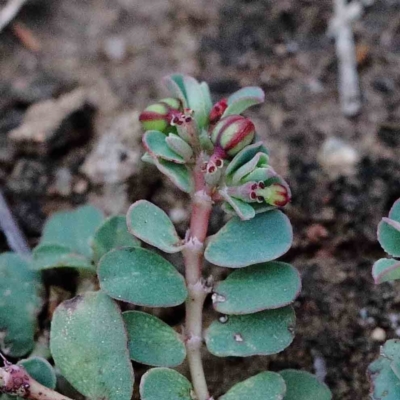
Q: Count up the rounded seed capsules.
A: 3